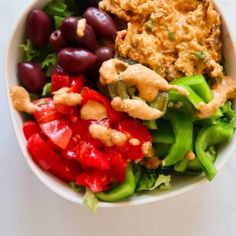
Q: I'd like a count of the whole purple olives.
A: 7